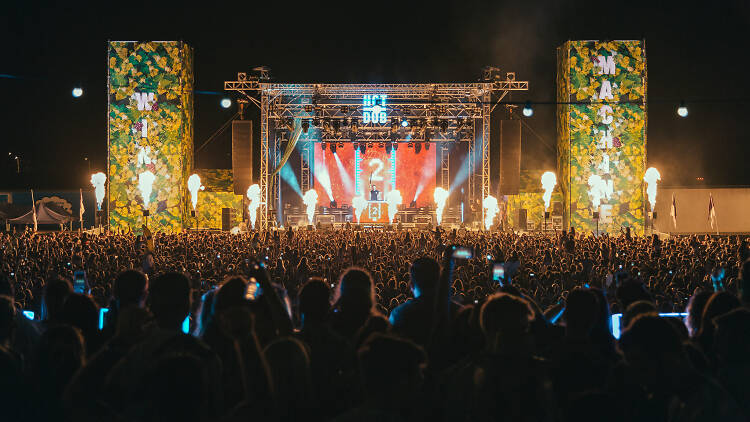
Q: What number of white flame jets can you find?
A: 12